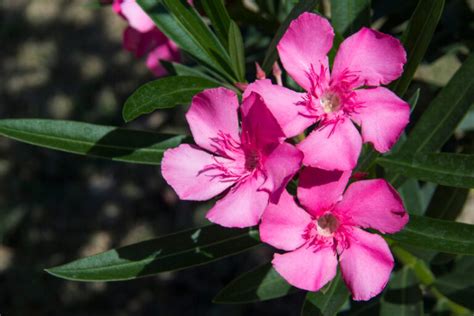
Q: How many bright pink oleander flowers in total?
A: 3